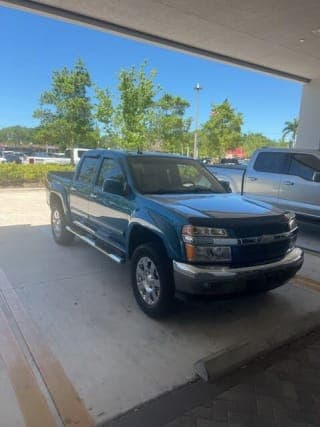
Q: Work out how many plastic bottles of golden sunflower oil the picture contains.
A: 0